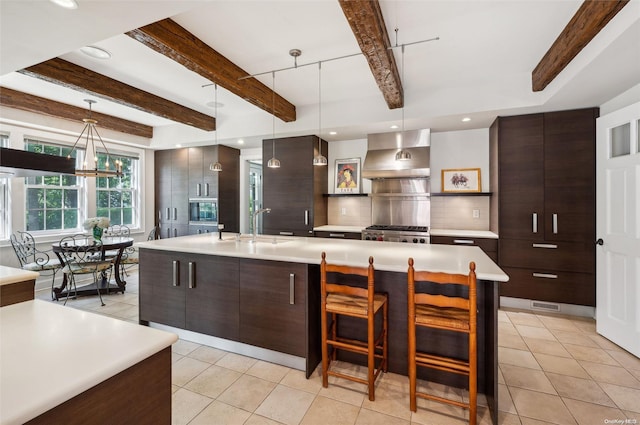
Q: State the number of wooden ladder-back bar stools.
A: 2